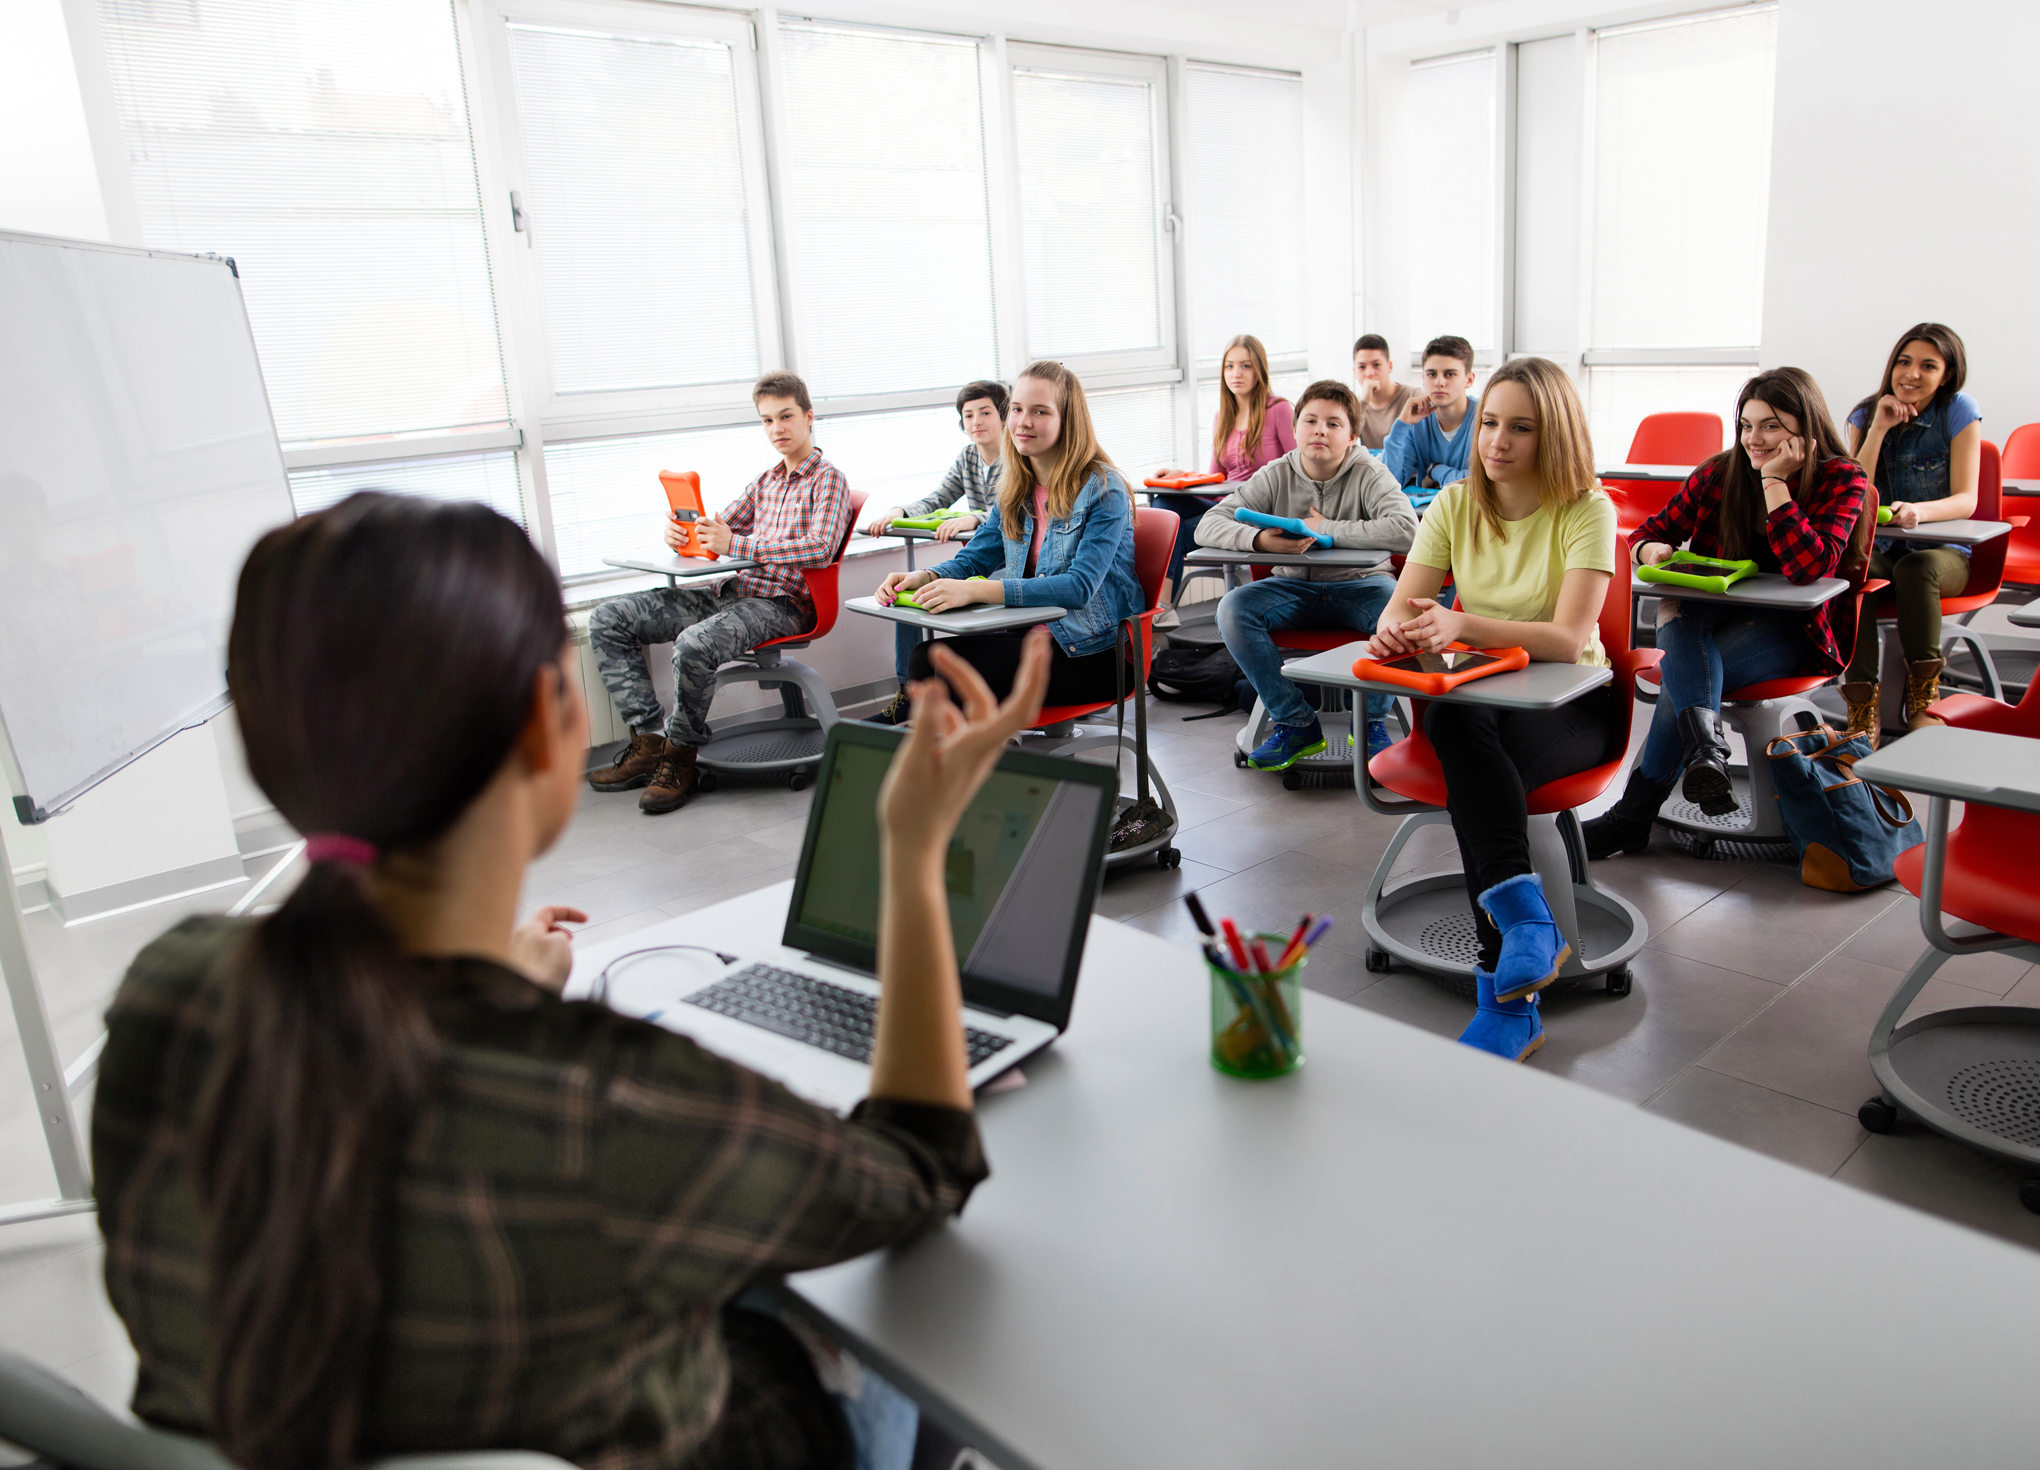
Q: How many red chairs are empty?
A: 3